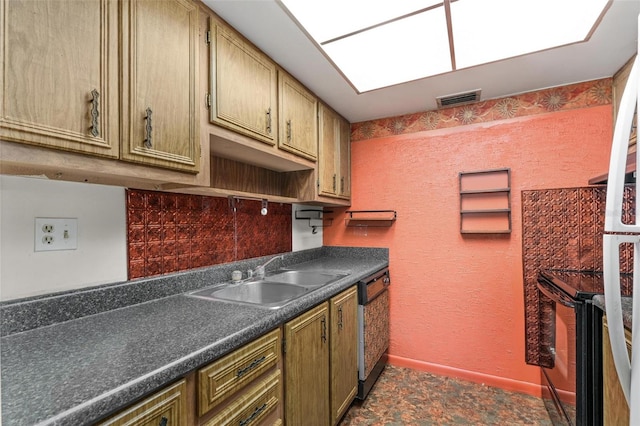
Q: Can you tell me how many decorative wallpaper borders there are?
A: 1